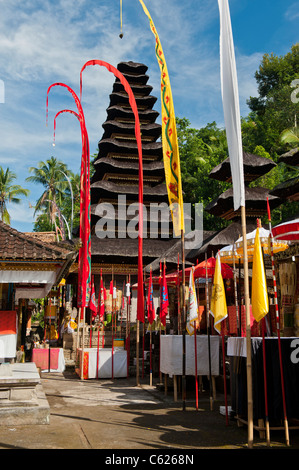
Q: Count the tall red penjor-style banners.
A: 3